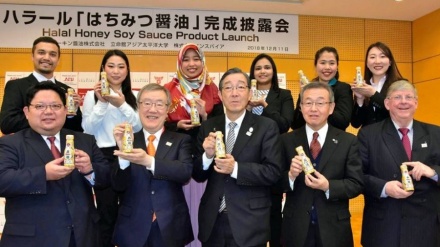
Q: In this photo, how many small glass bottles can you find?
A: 11